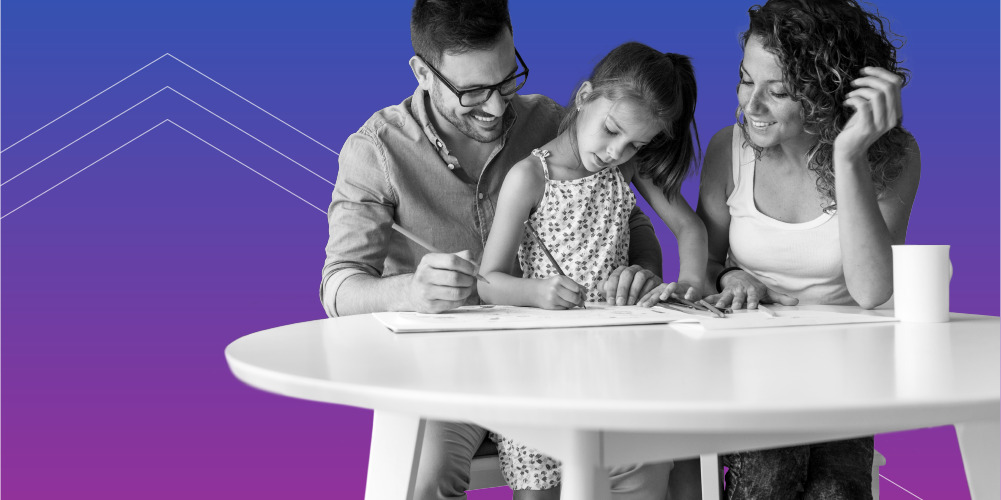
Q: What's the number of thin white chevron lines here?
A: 3